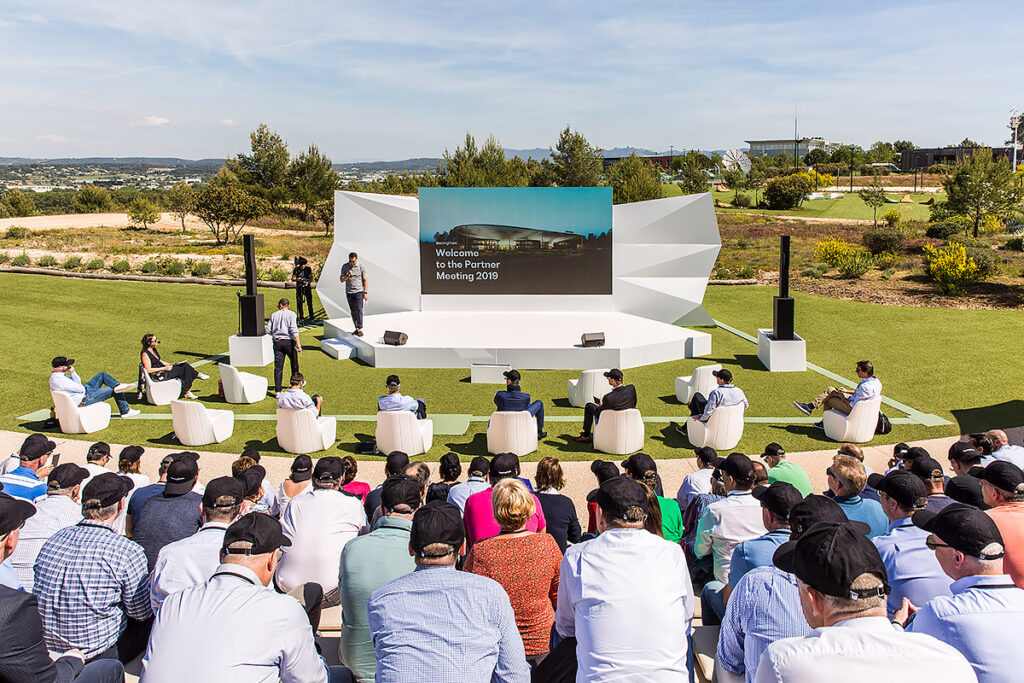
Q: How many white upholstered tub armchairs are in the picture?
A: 12